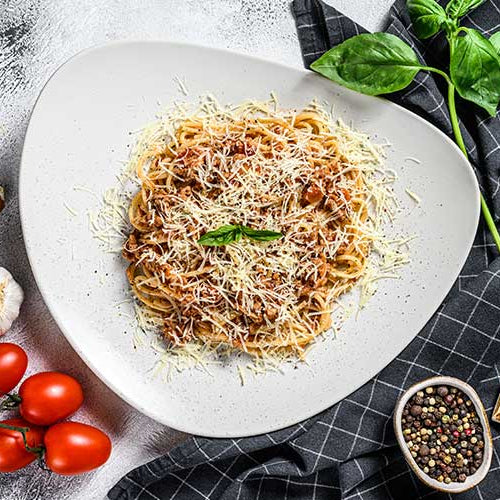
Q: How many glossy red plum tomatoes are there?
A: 4